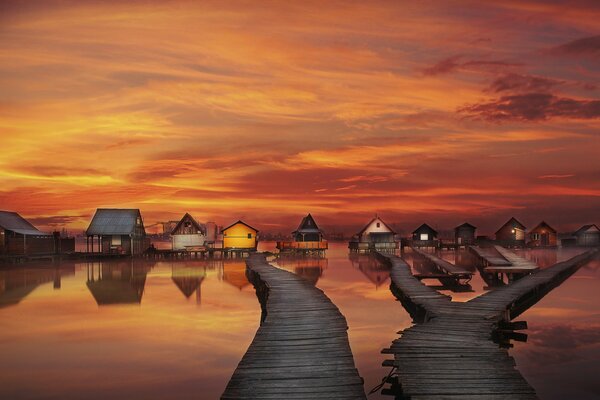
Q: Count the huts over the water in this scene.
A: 11